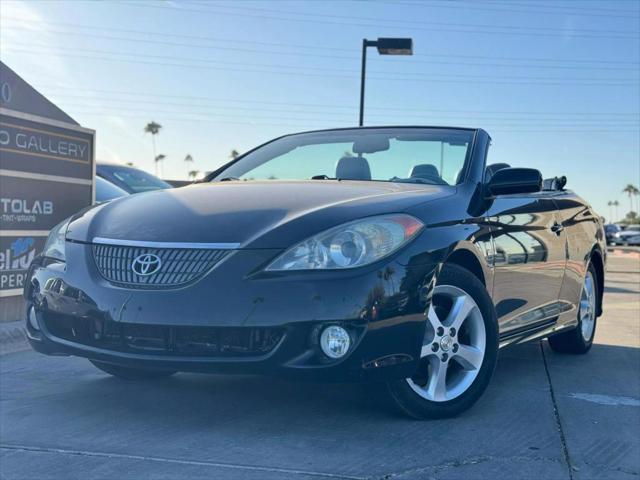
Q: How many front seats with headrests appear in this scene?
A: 2